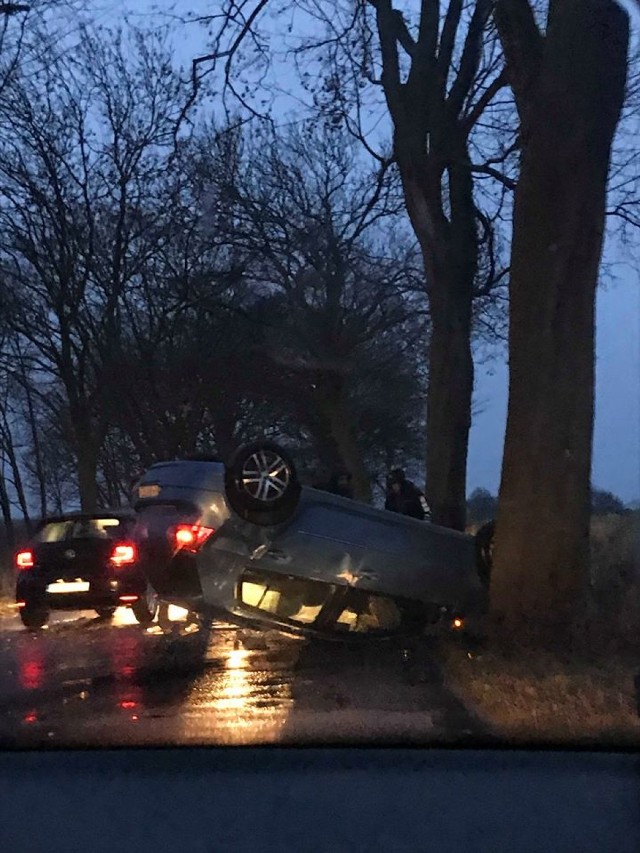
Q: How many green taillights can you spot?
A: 0